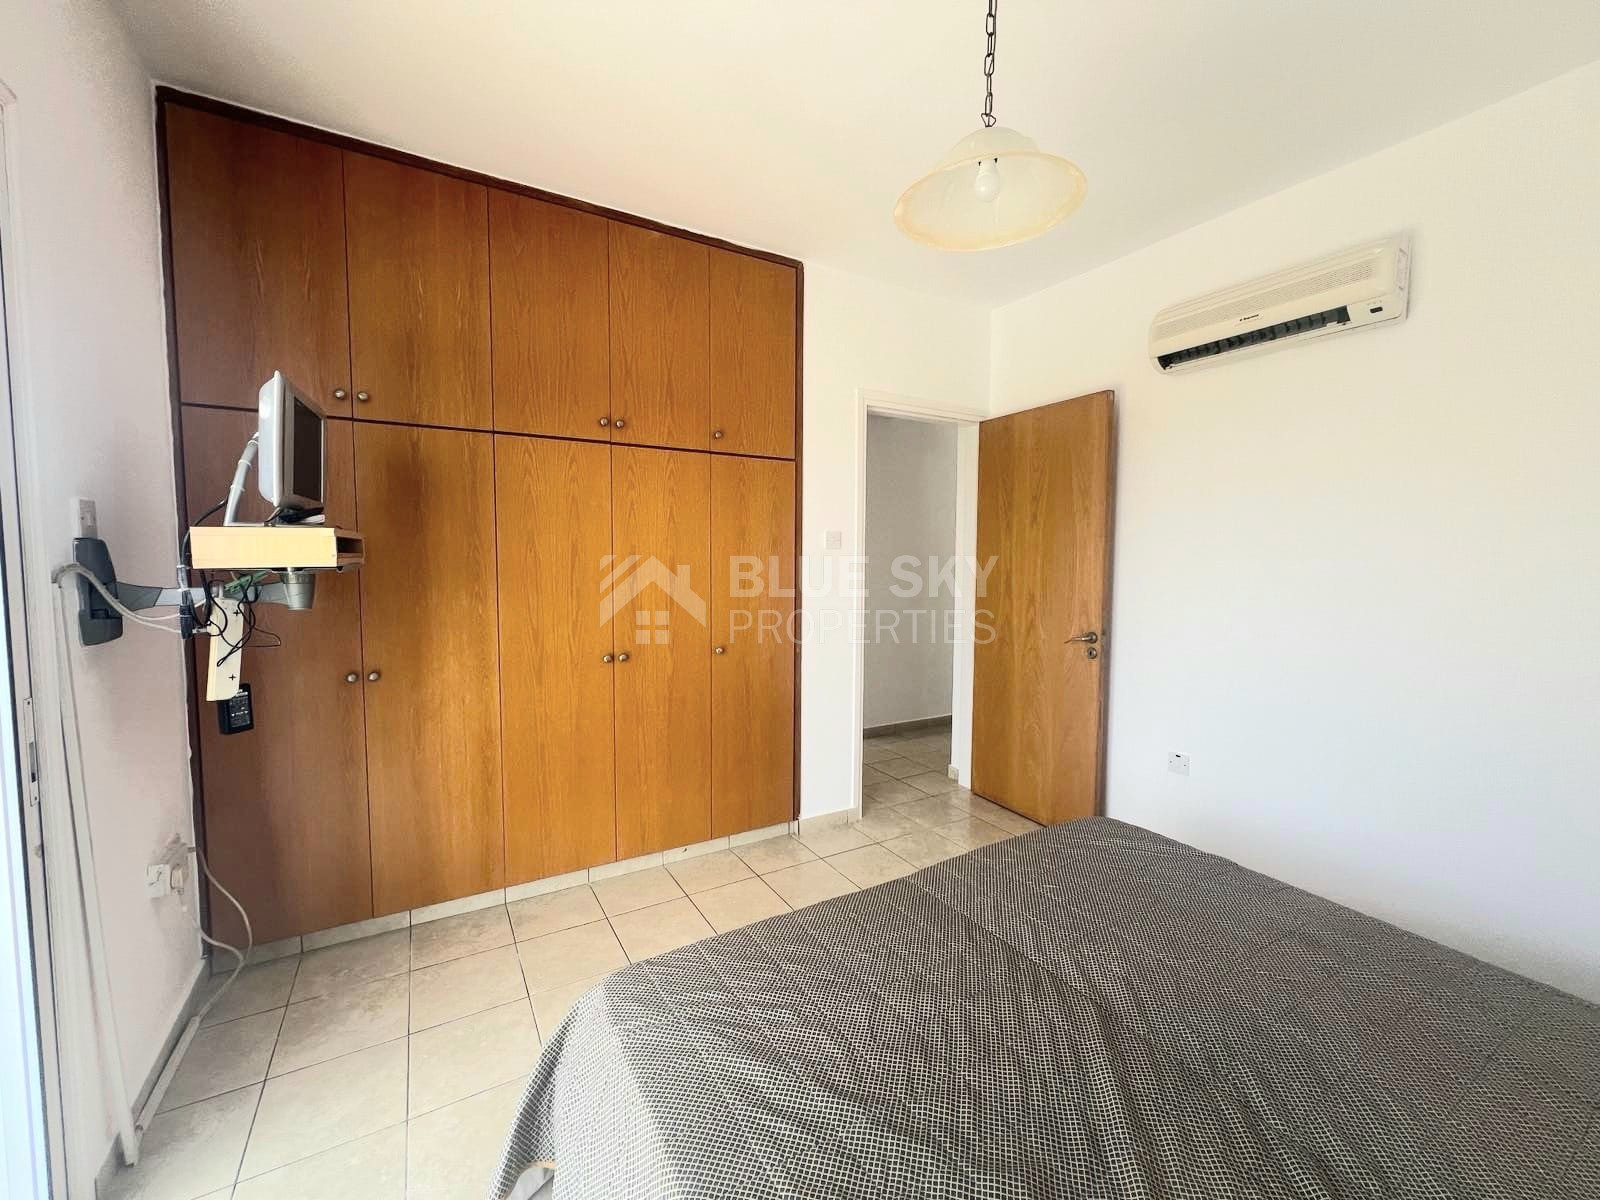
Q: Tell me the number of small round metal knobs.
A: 10